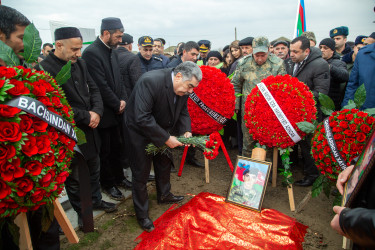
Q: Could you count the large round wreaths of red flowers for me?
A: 4